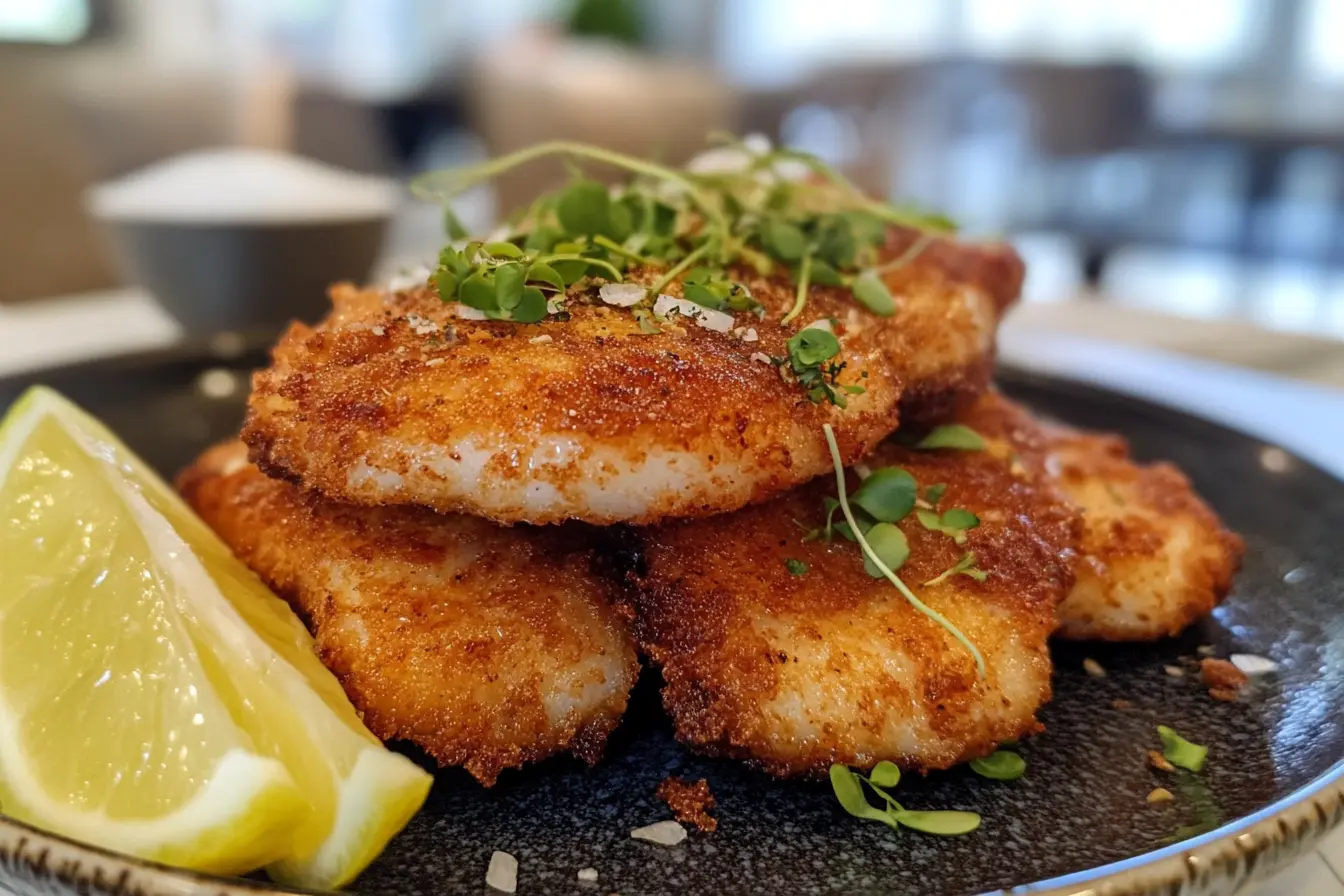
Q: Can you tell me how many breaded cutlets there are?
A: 5